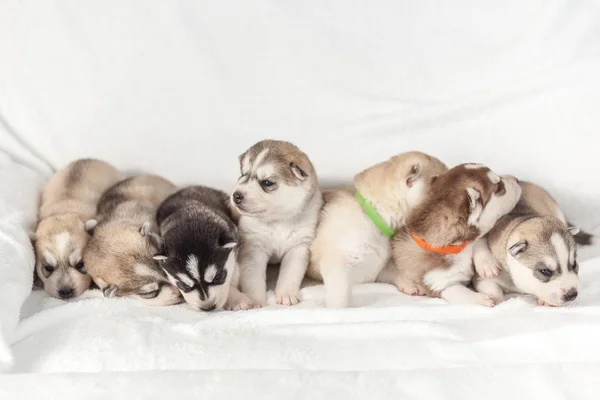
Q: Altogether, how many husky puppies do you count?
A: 7